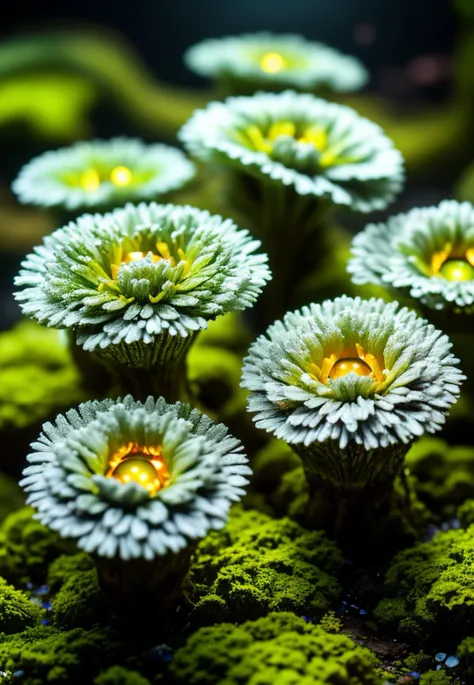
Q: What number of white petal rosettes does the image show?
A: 7